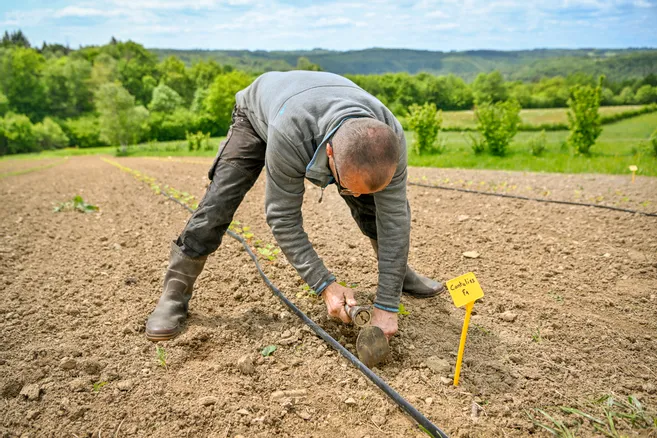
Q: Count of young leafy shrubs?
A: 3